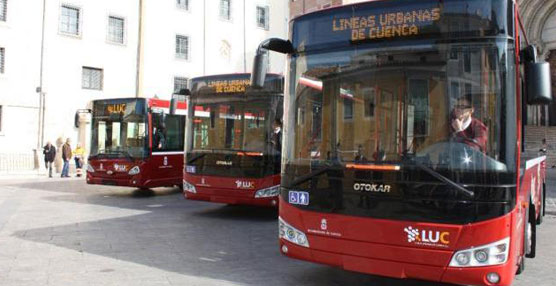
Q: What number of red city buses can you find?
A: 3